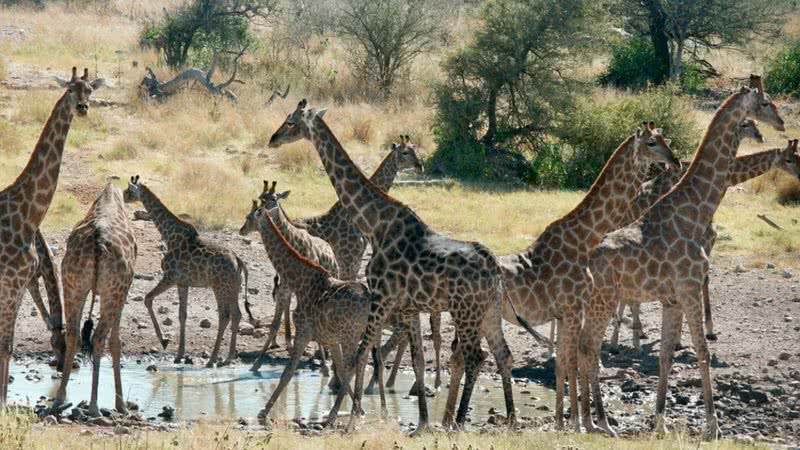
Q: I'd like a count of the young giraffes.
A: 3